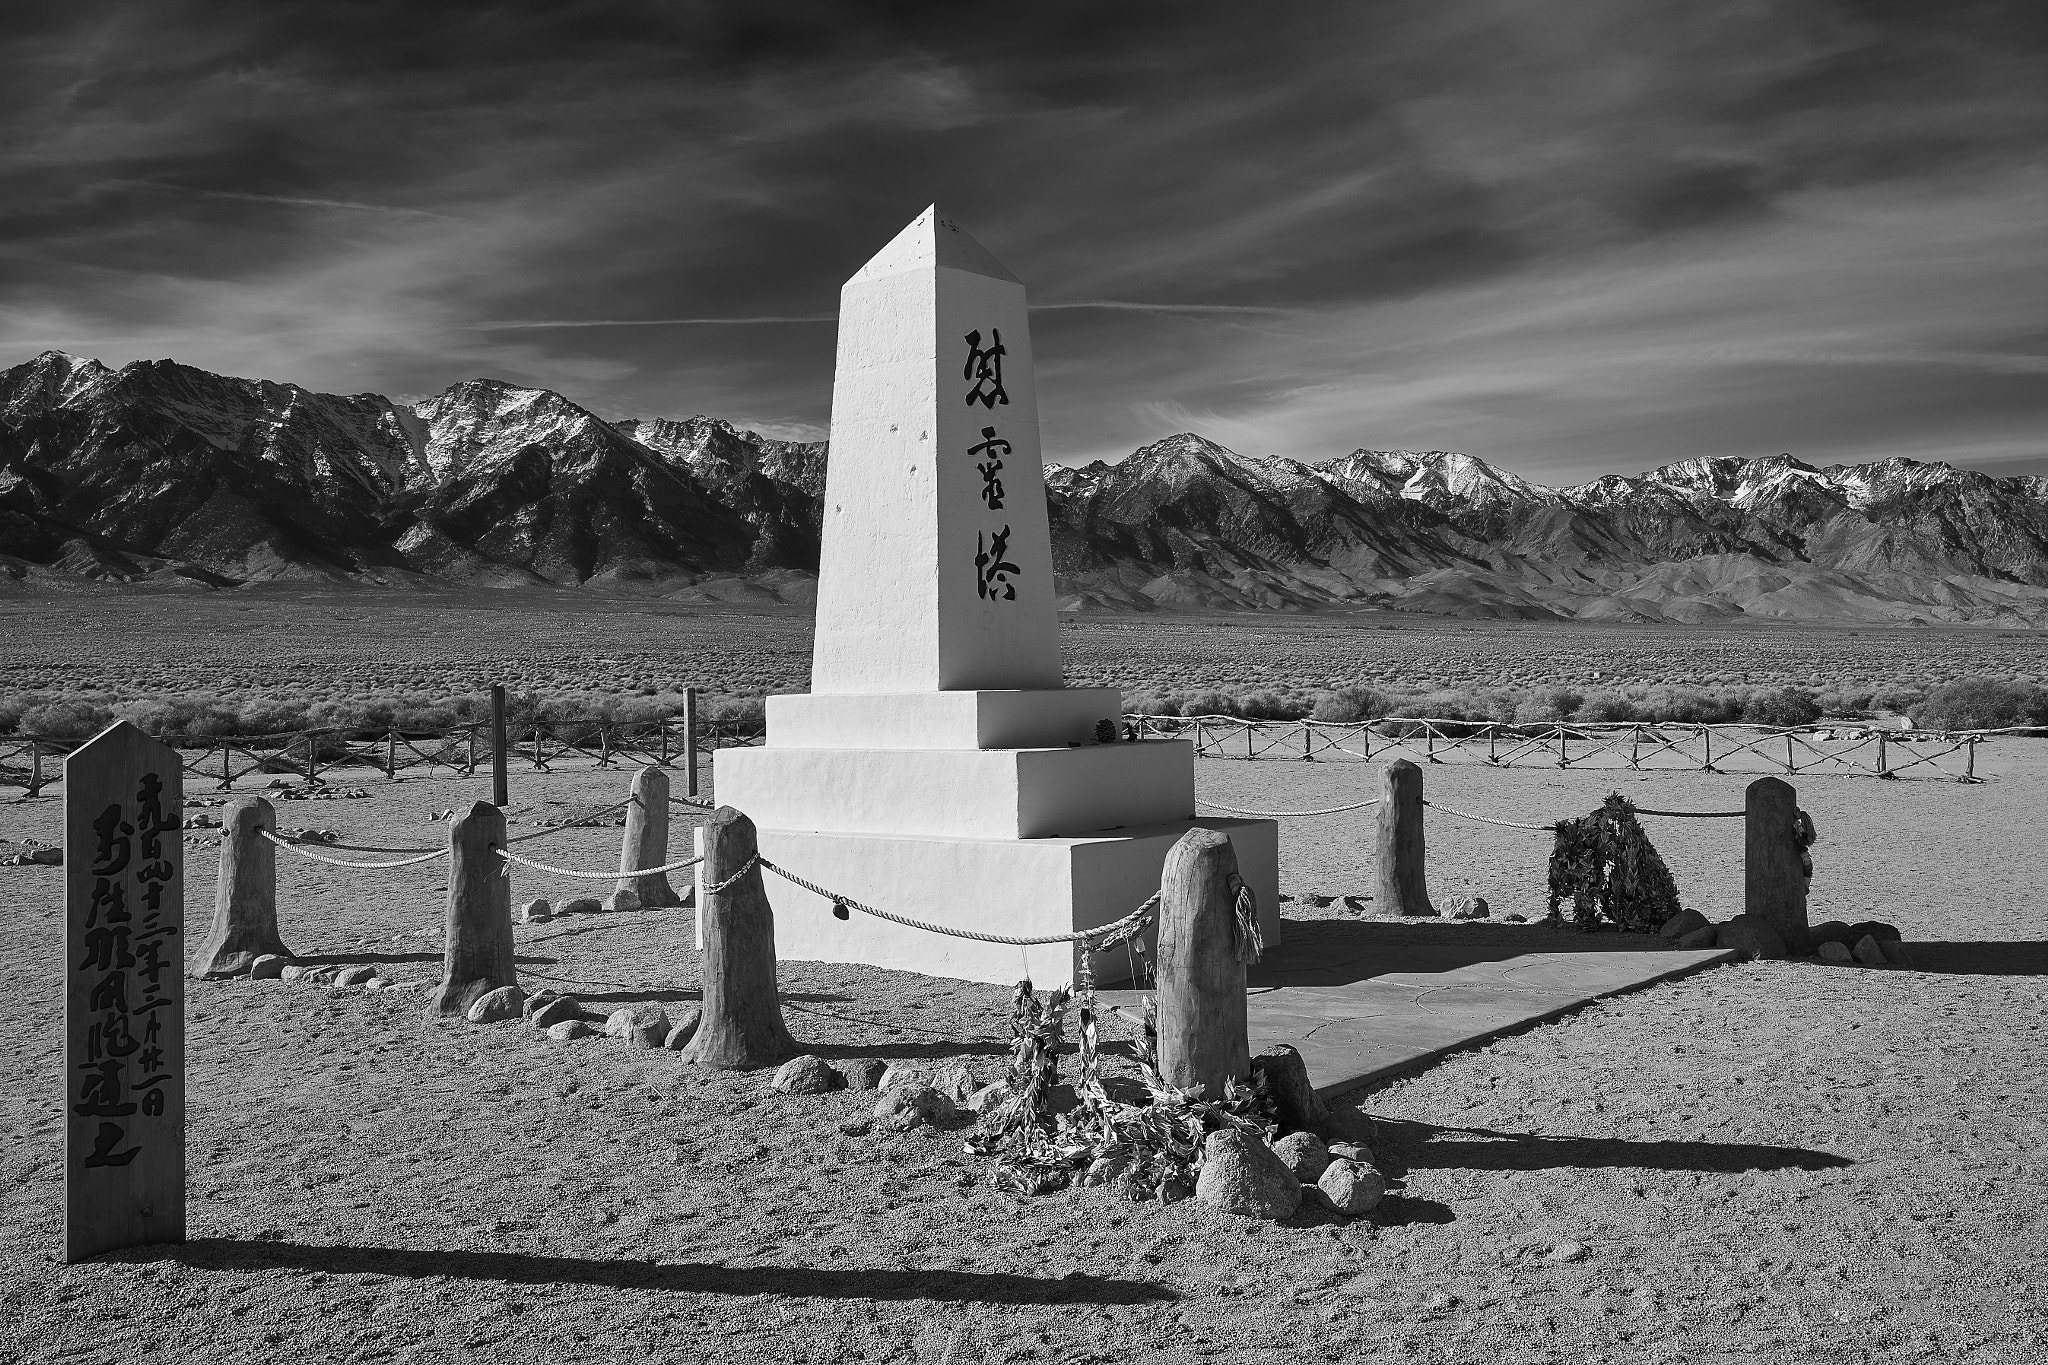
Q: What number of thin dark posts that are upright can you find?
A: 2